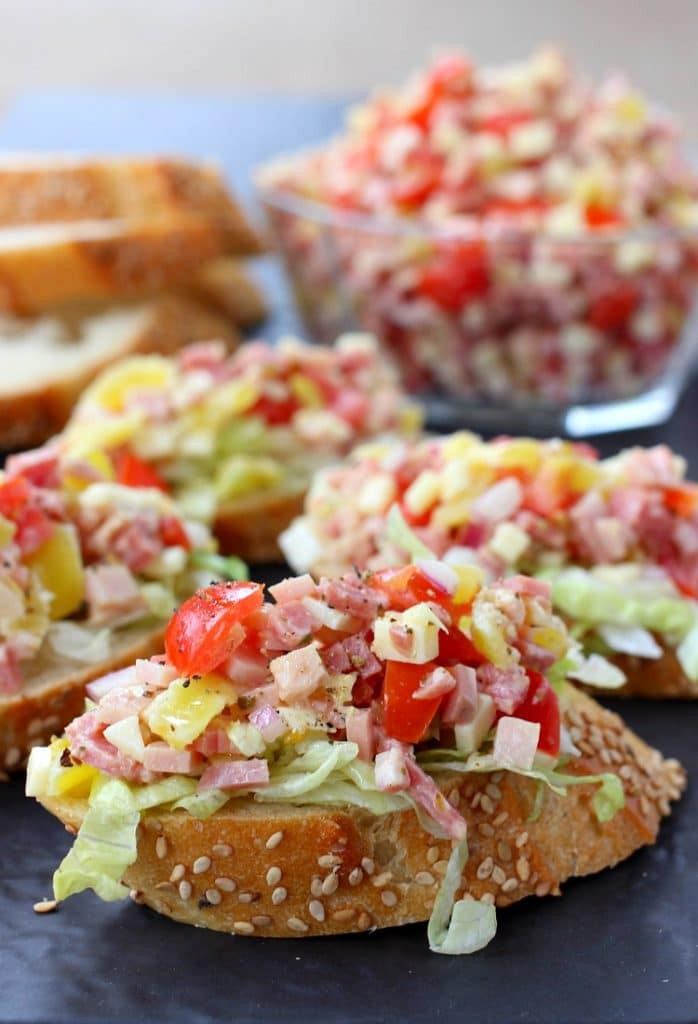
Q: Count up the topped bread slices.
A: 4